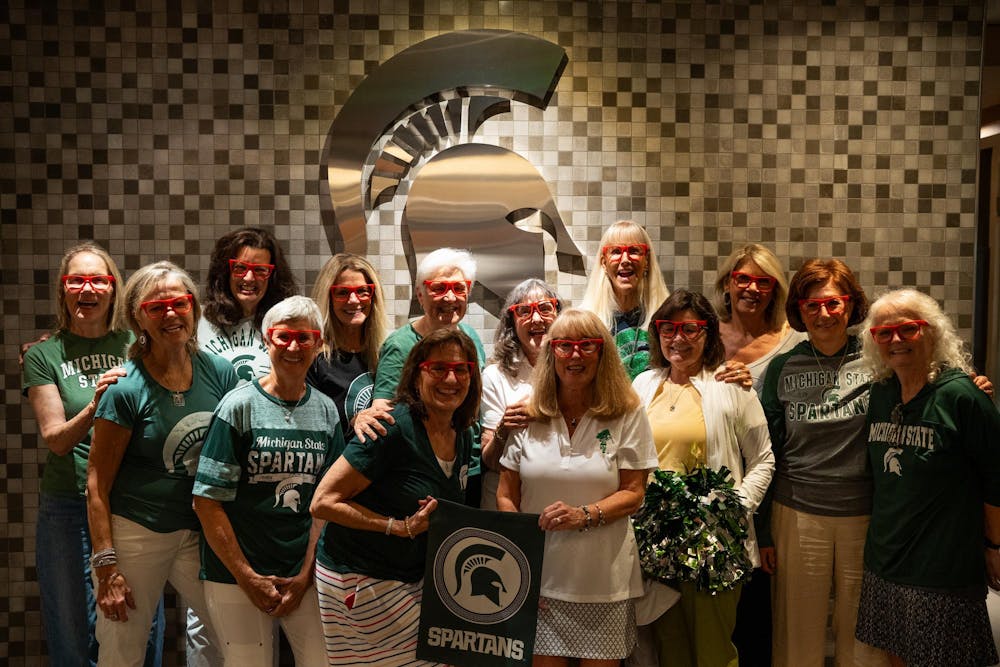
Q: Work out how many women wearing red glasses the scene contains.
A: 14